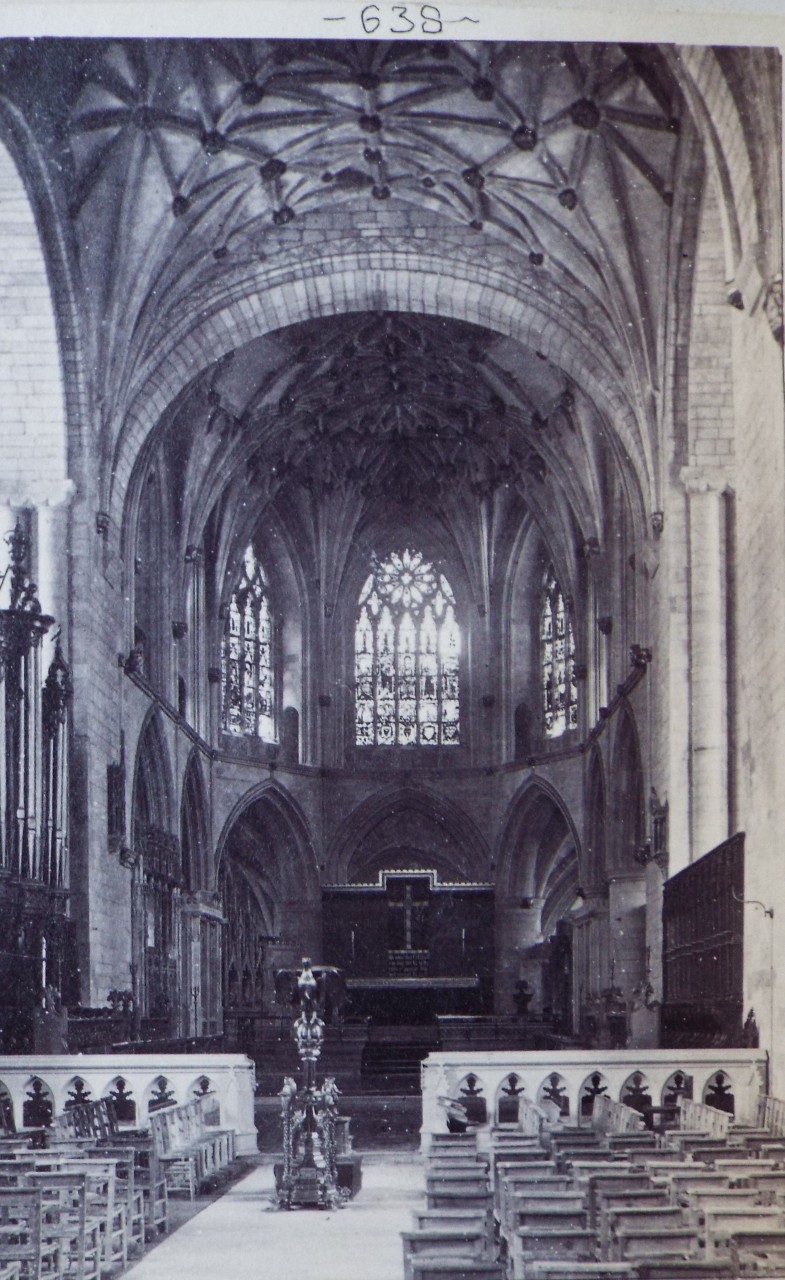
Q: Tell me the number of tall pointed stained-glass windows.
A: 3